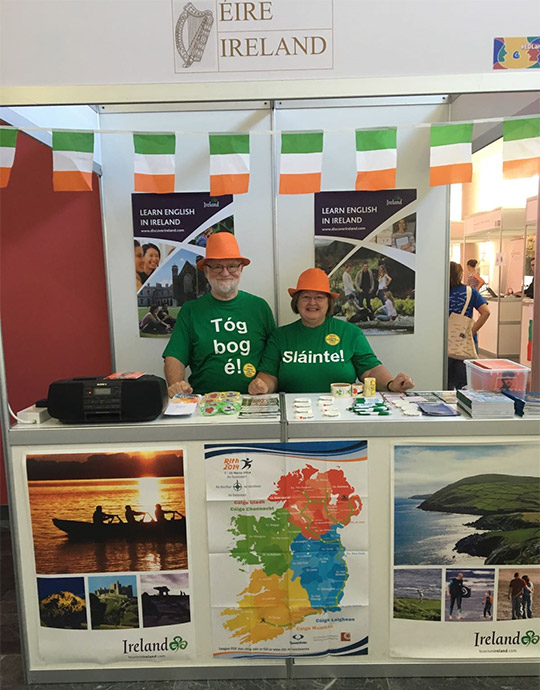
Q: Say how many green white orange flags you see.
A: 8